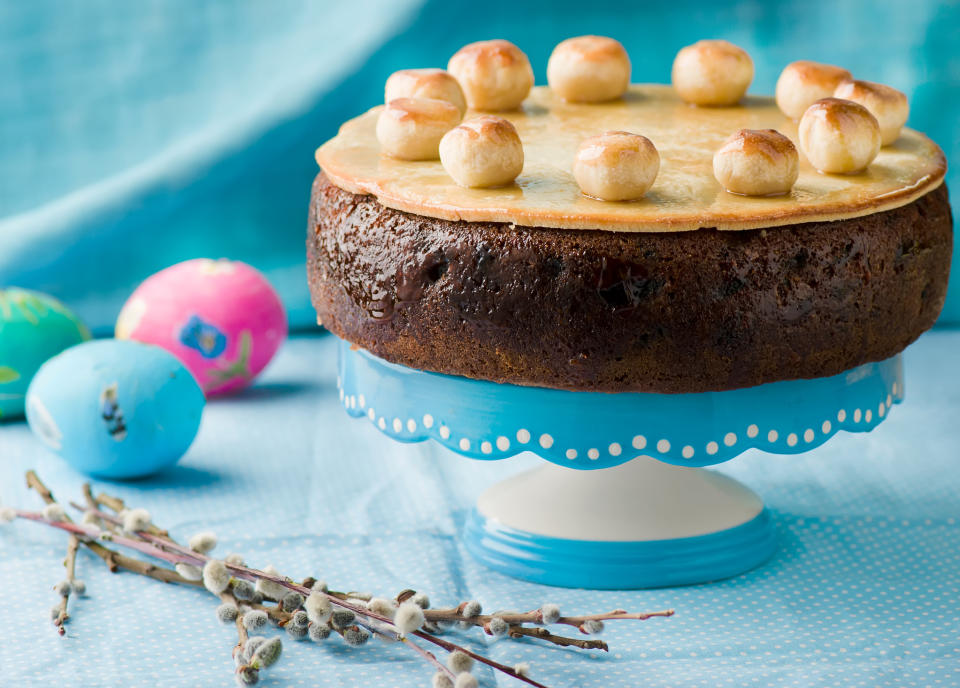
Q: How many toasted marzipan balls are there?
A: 11